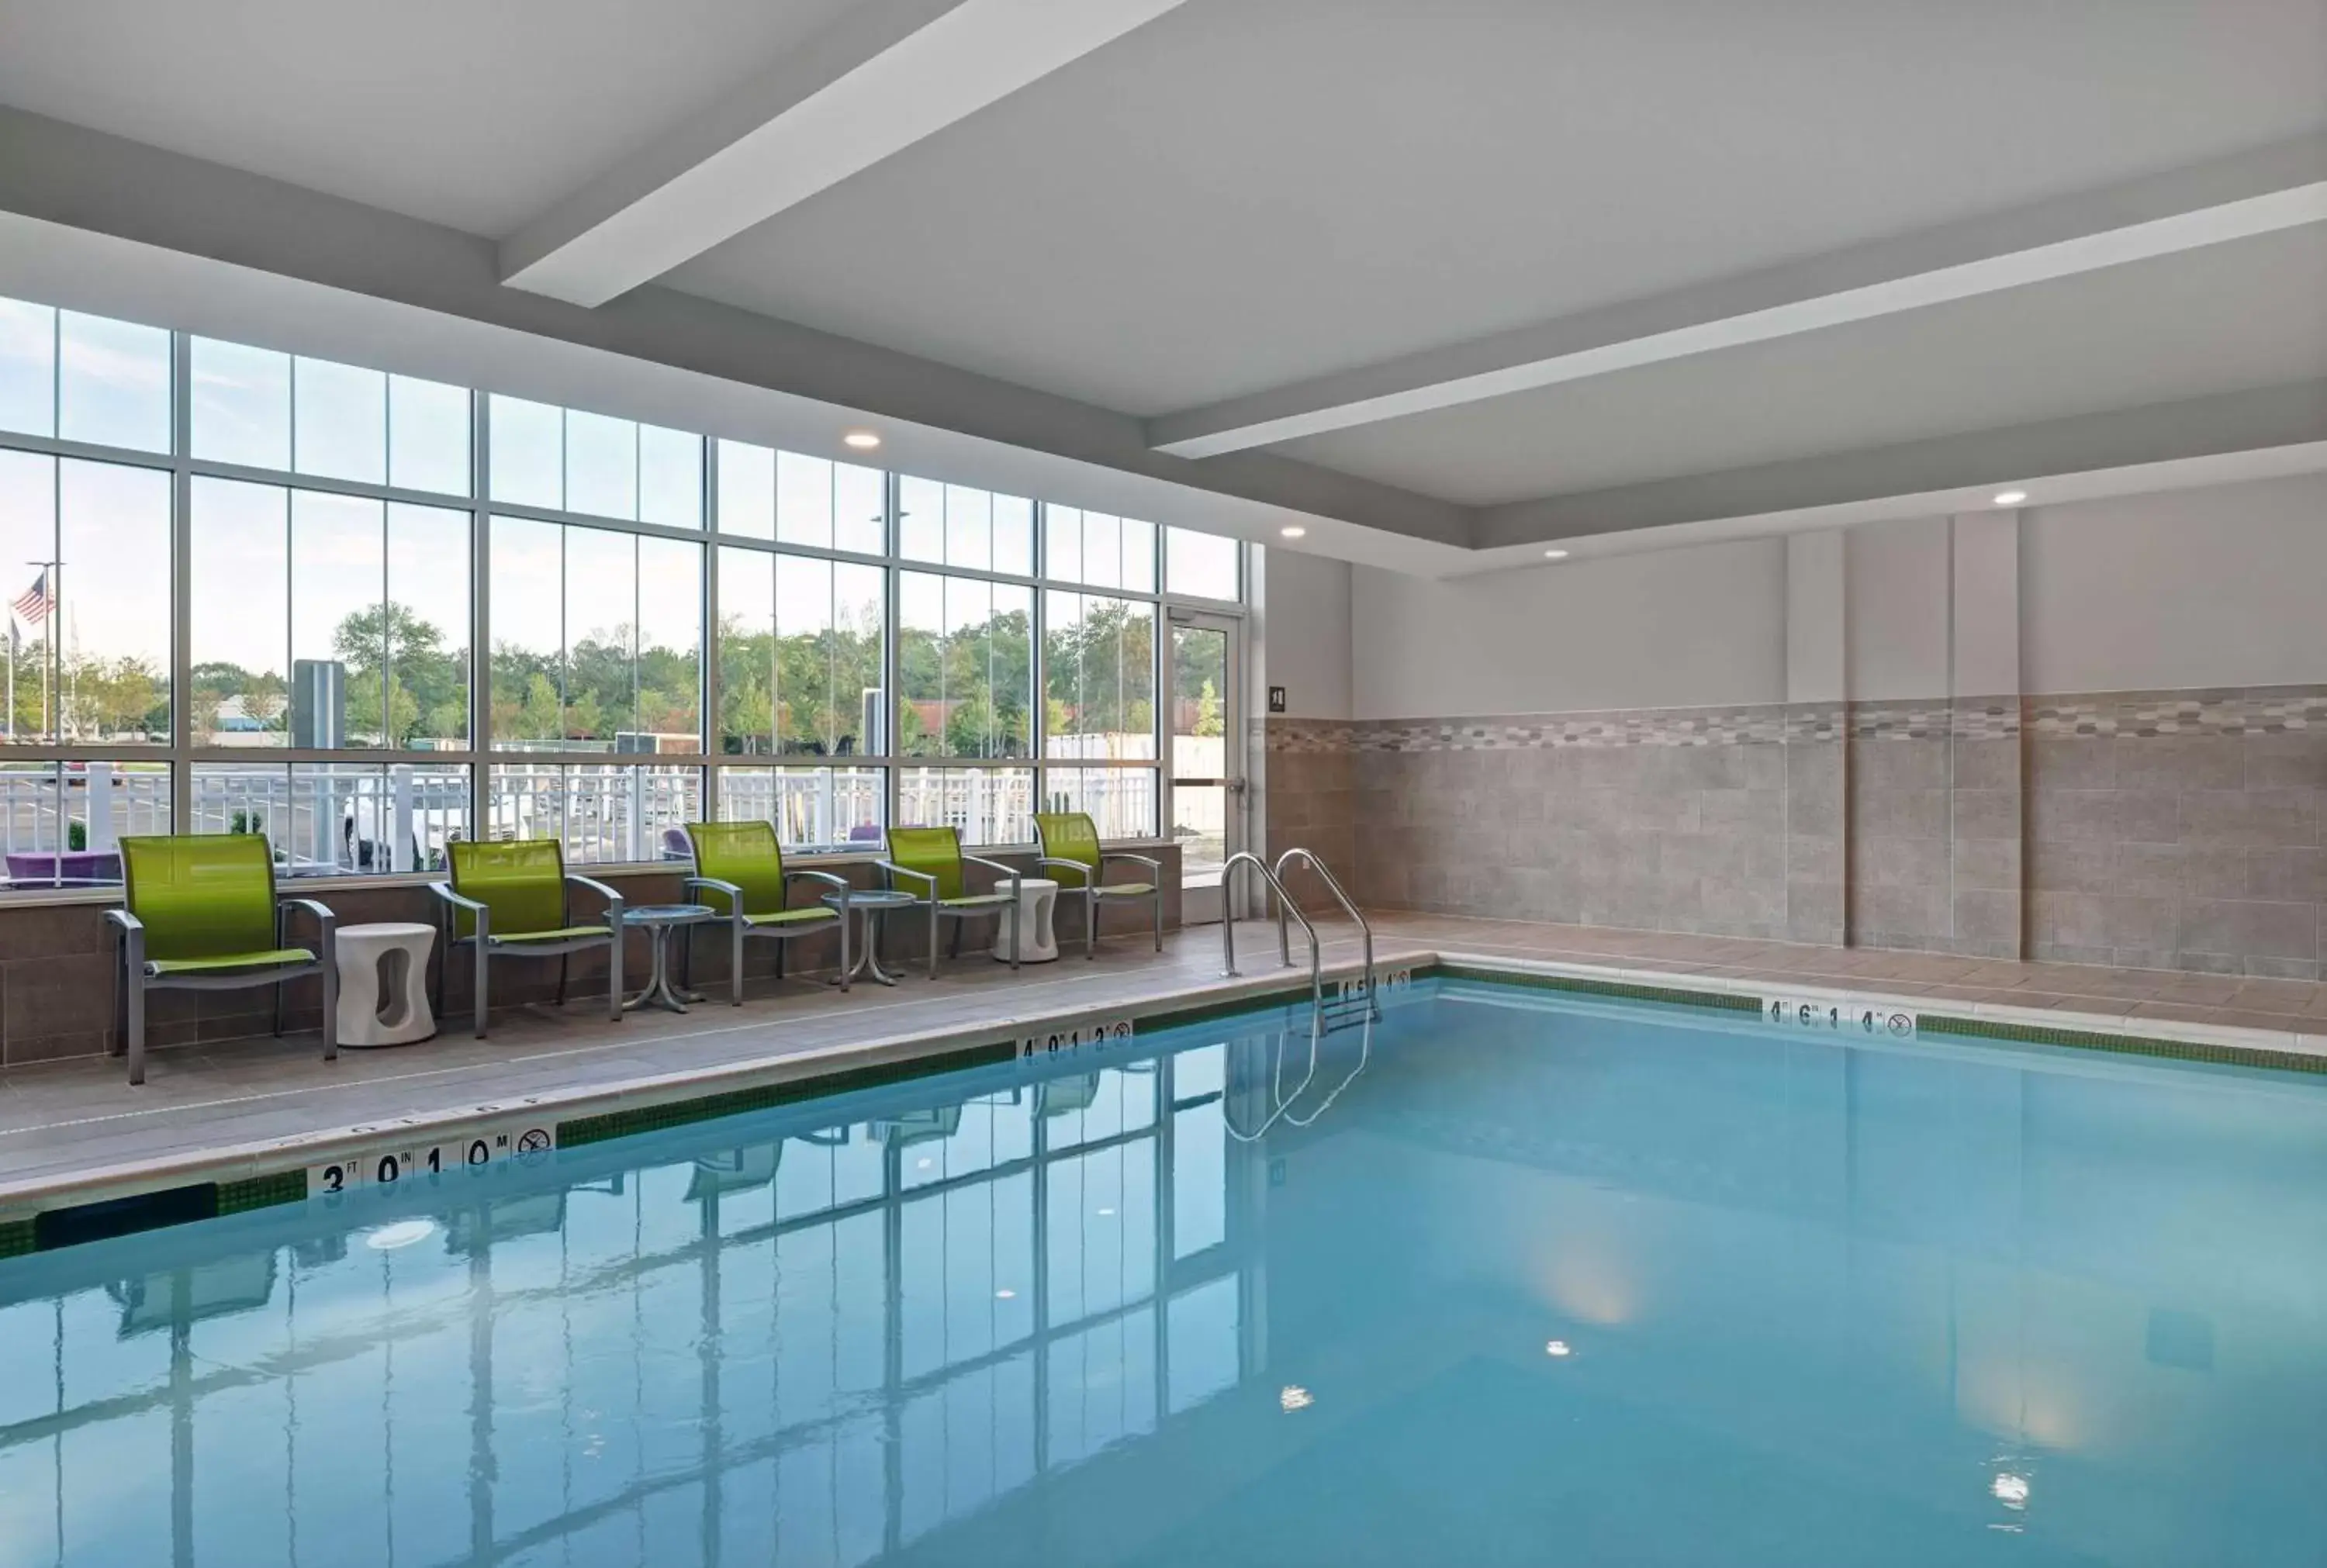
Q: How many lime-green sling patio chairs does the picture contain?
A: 5